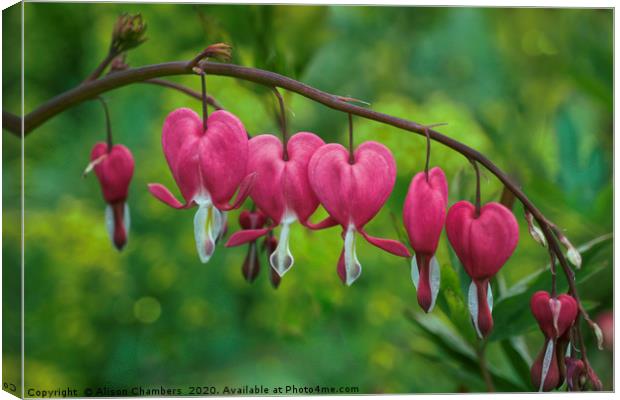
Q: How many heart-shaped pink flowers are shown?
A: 7